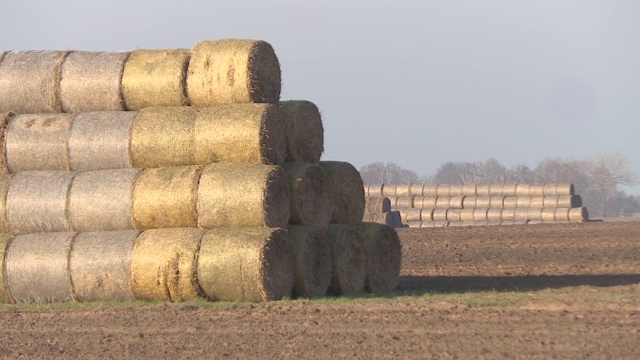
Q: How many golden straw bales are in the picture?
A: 8